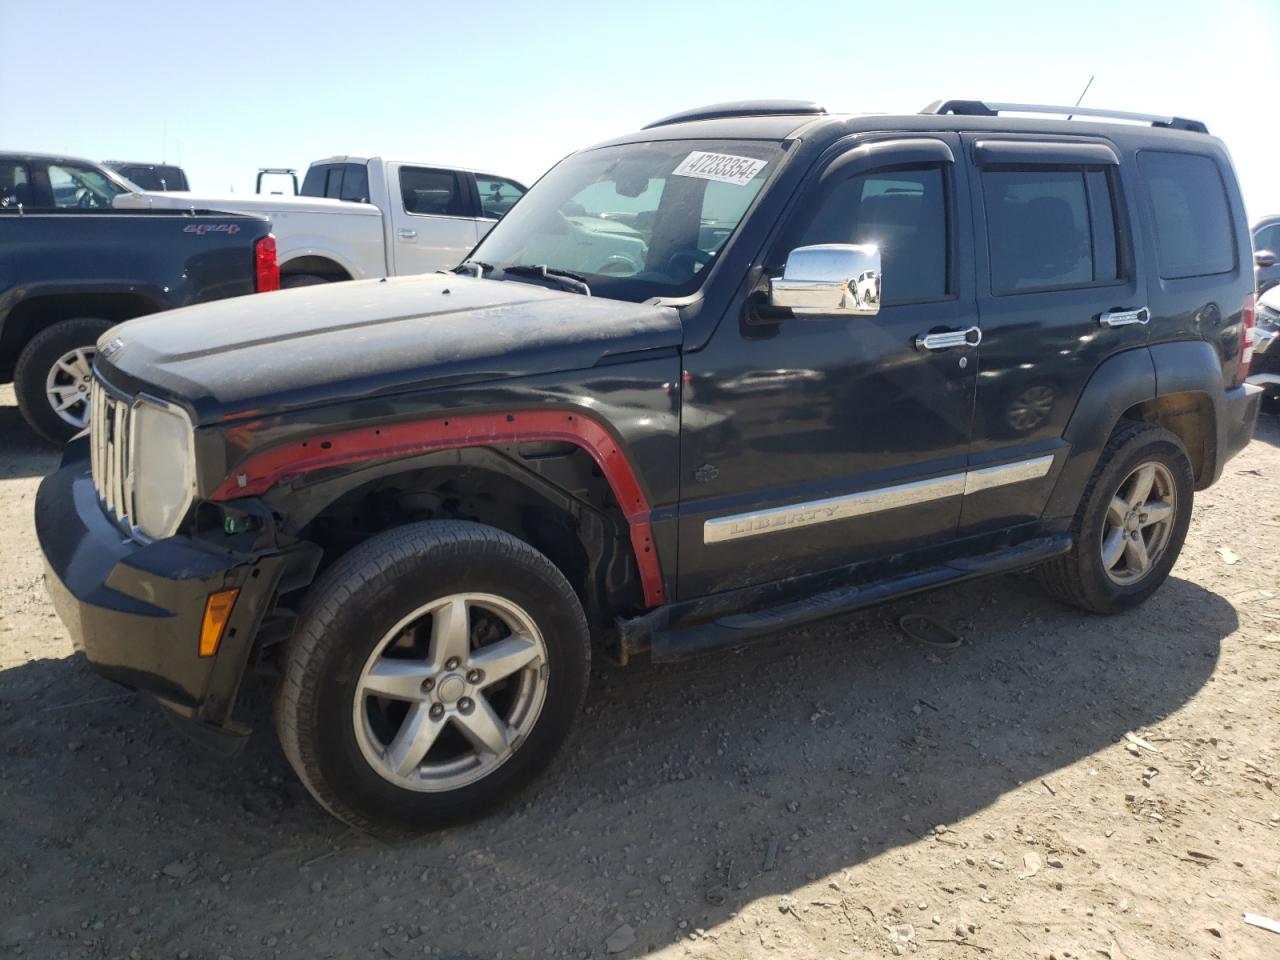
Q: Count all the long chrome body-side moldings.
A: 2